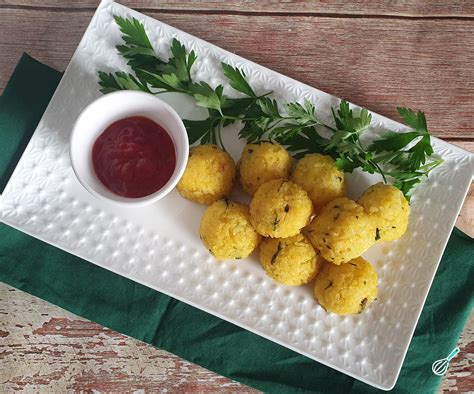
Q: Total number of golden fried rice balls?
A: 9